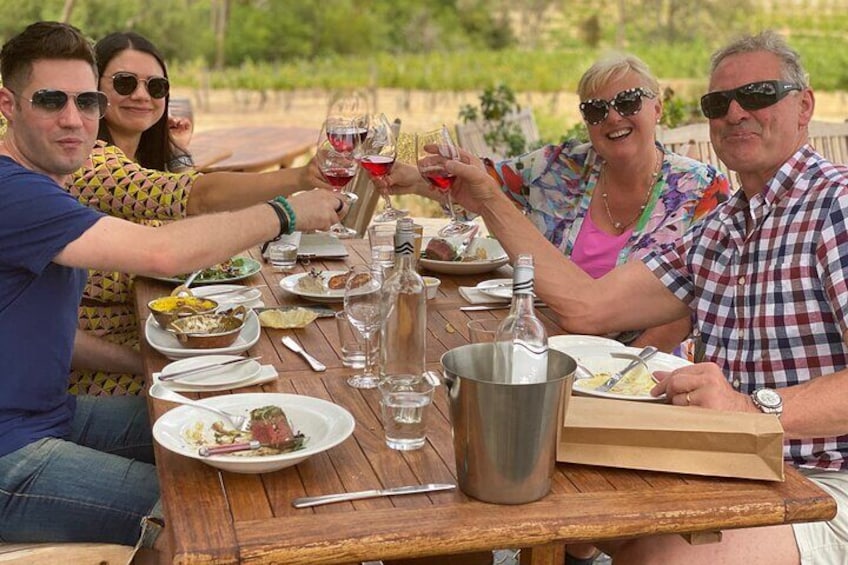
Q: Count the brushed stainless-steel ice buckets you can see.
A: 1